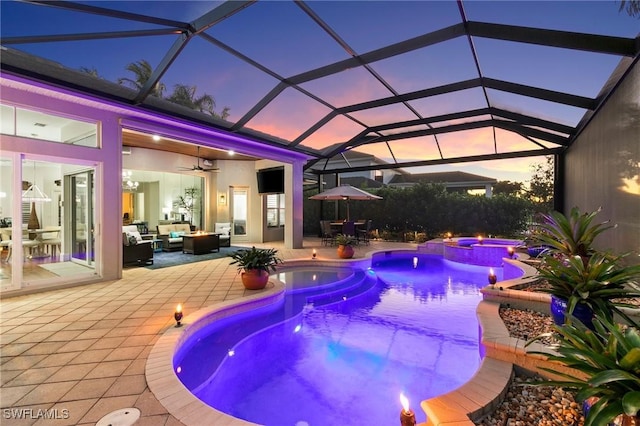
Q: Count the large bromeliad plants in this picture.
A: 3